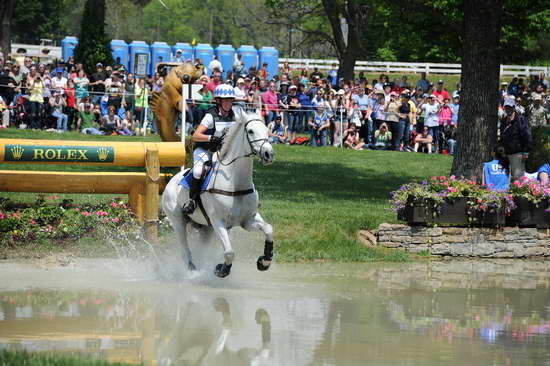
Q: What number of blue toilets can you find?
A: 9